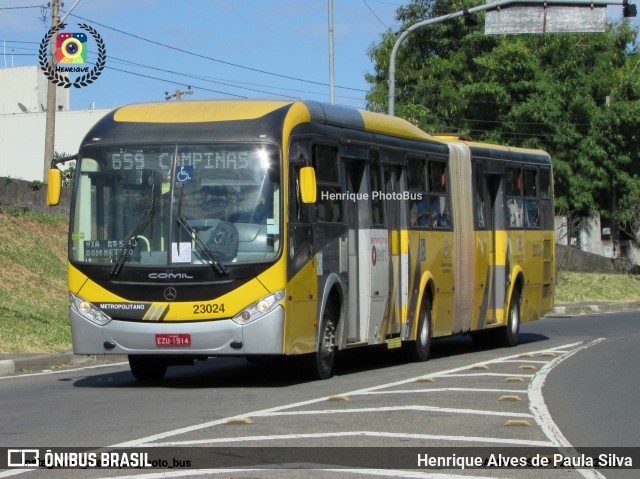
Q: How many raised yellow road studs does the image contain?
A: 10